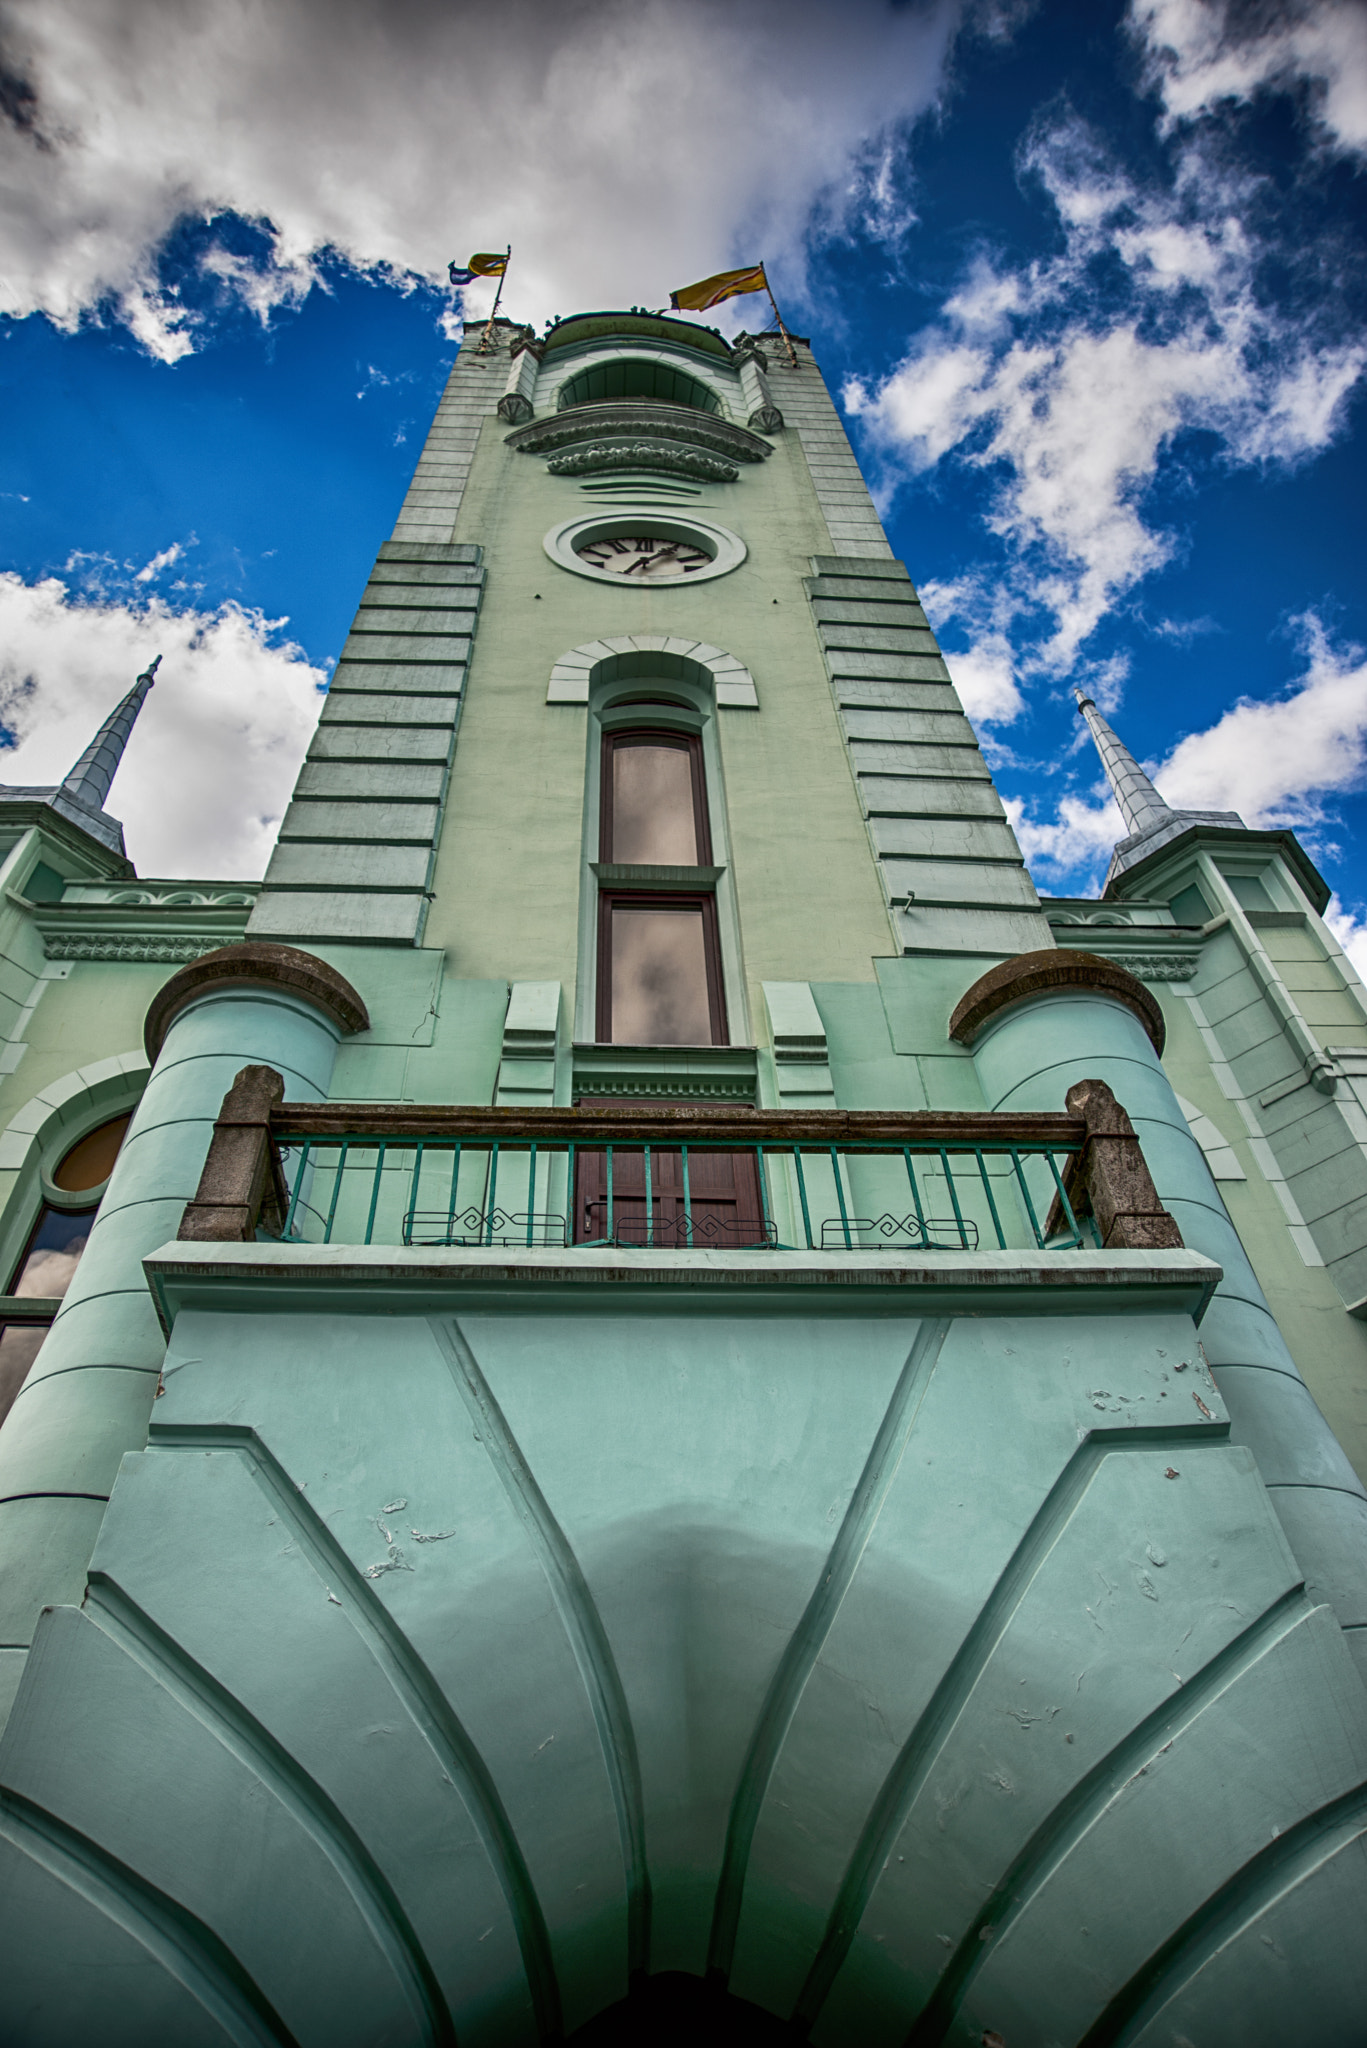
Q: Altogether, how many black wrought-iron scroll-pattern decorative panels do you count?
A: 3